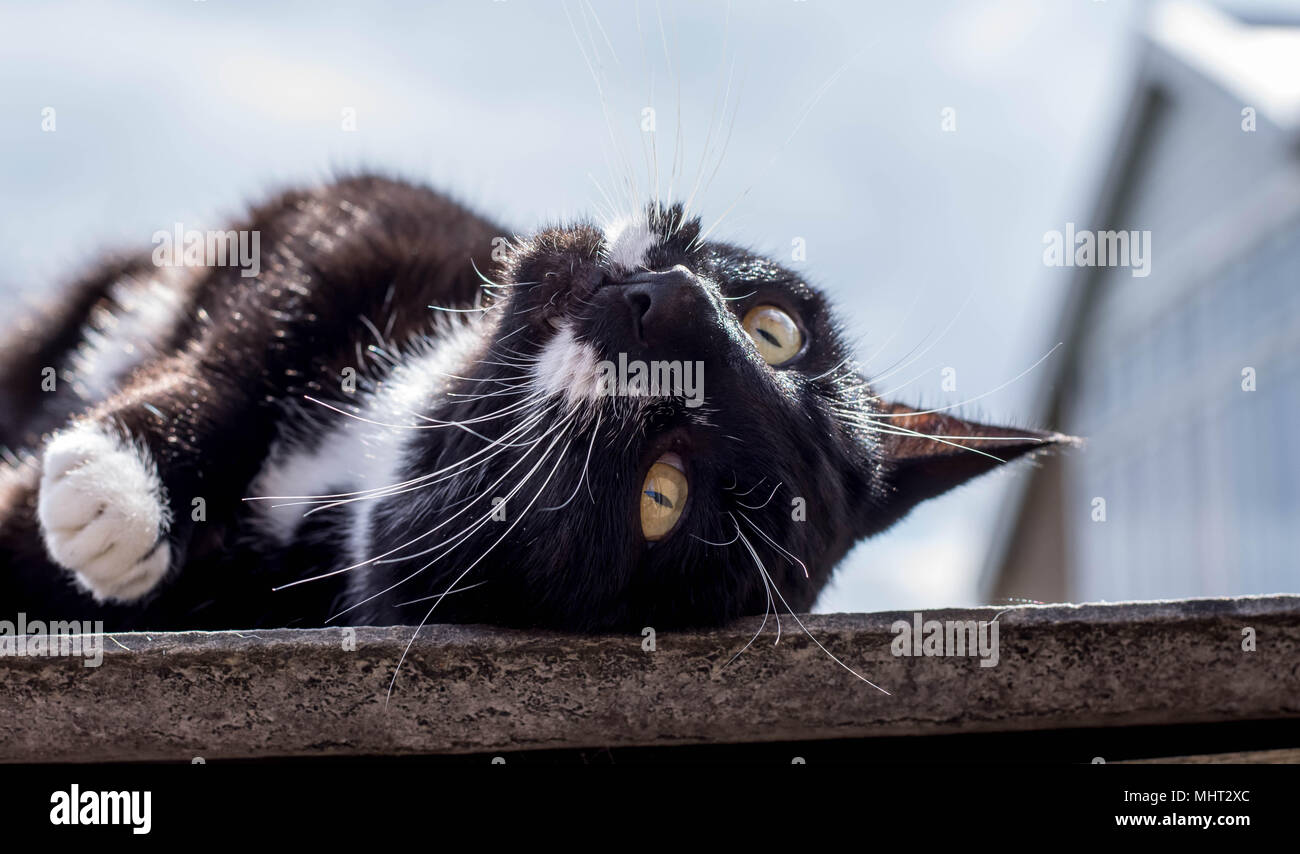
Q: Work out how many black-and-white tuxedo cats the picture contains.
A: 1